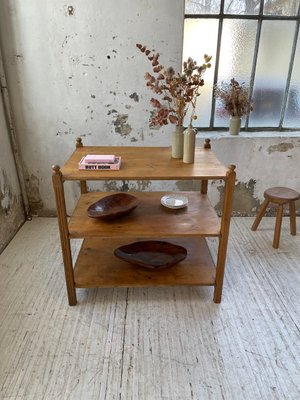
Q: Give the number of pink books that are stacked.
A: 2